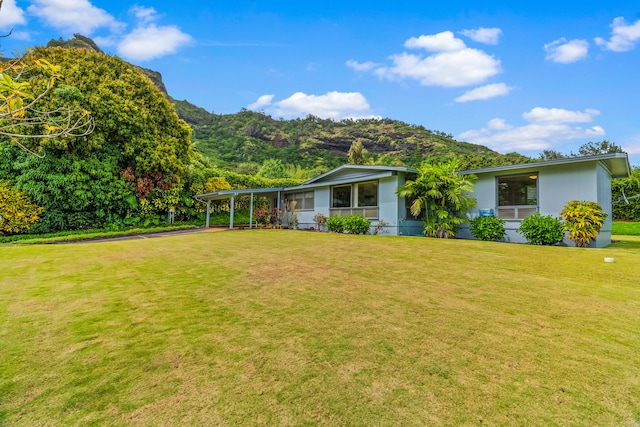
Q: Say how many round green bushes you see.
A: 4